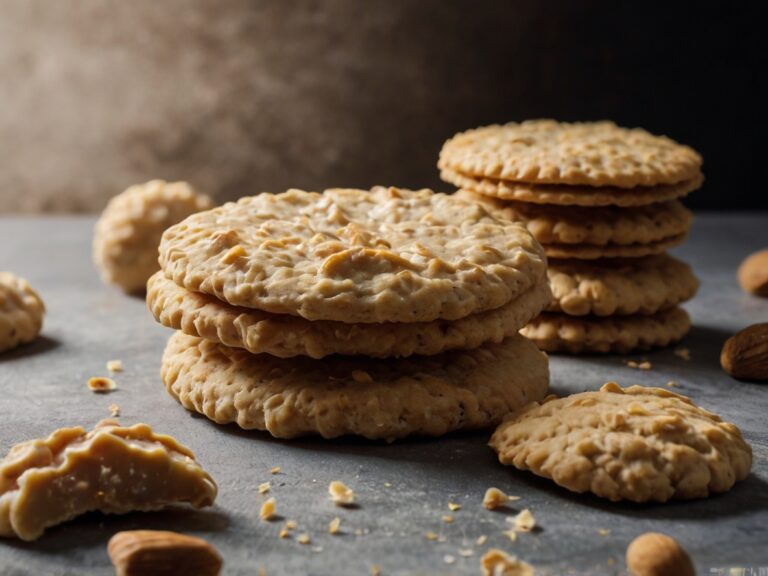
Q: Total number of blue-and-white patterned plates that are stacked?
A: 0